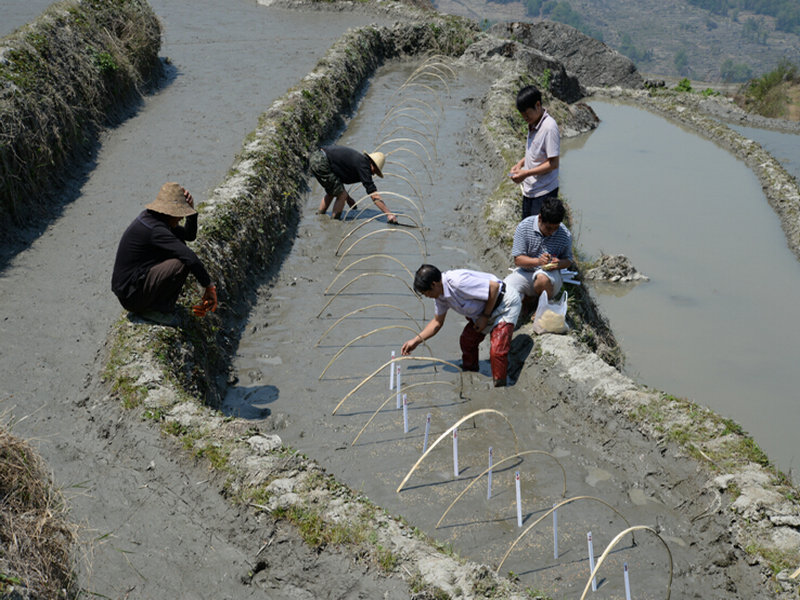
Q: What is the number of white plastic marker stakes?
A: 10